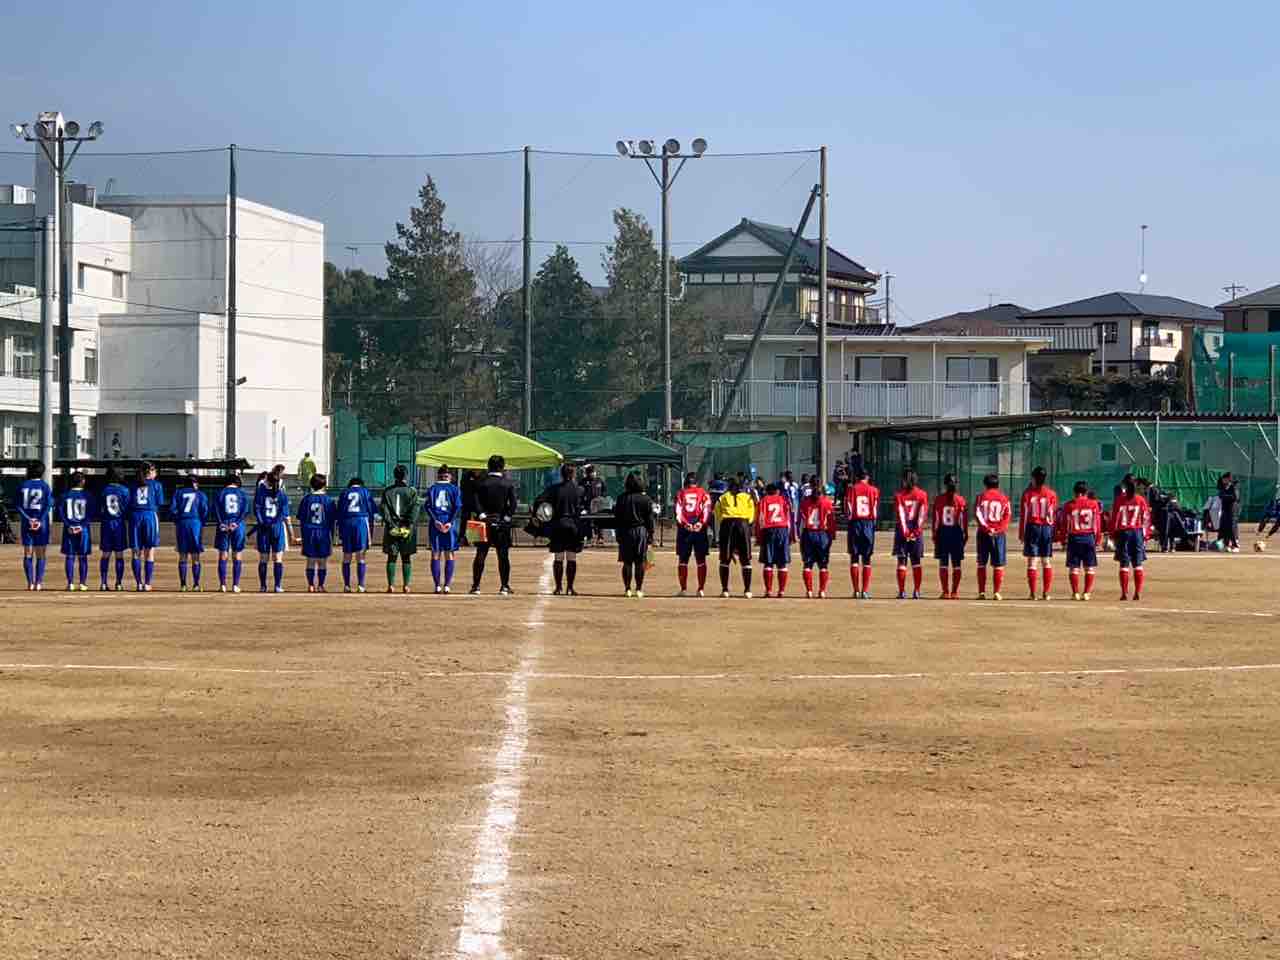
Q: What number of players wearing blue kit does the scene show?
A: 10